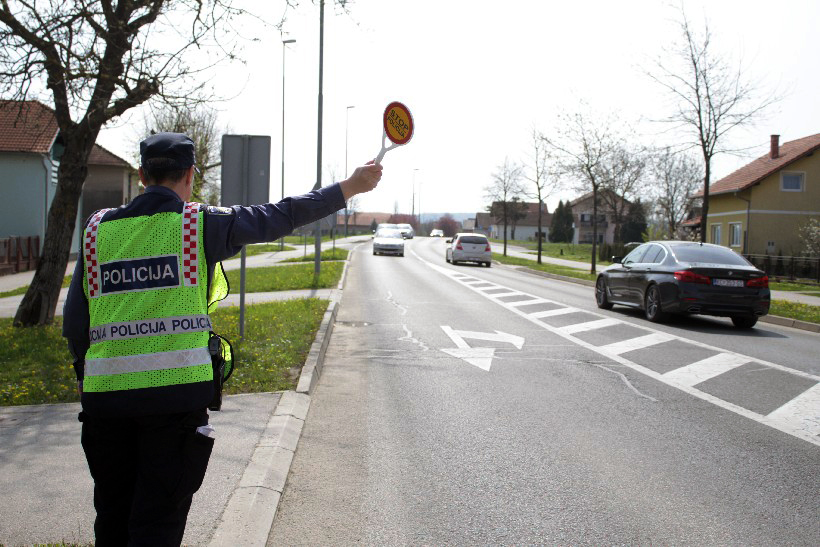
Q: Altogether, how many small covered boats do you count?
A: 0